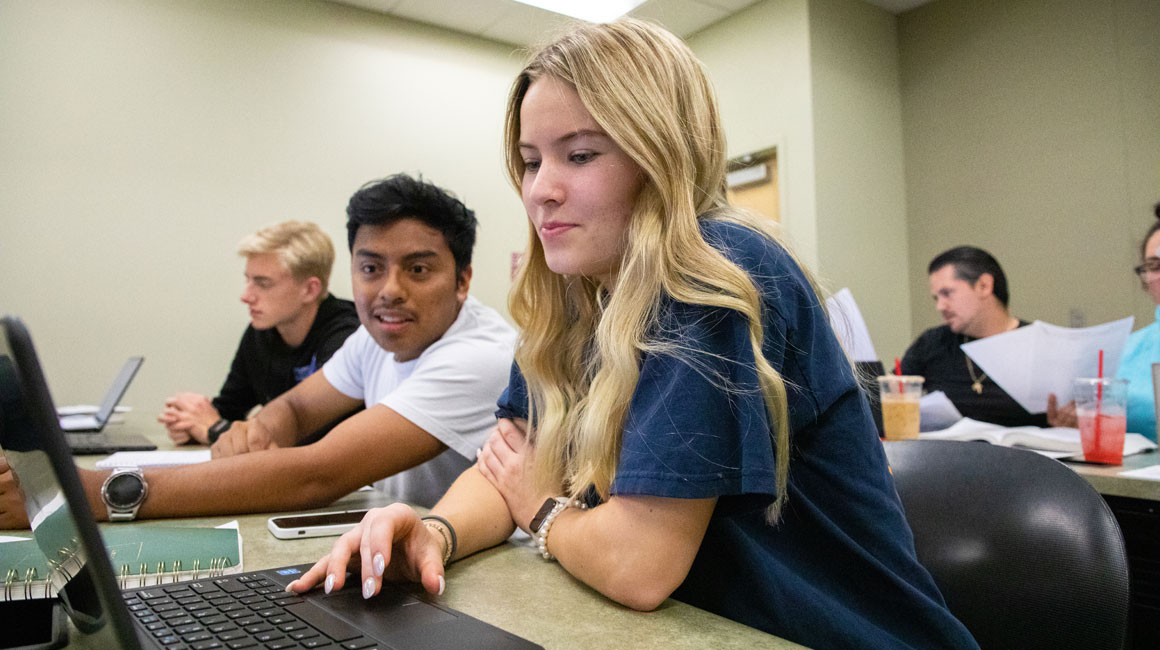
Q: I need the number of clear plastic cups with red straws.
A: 2